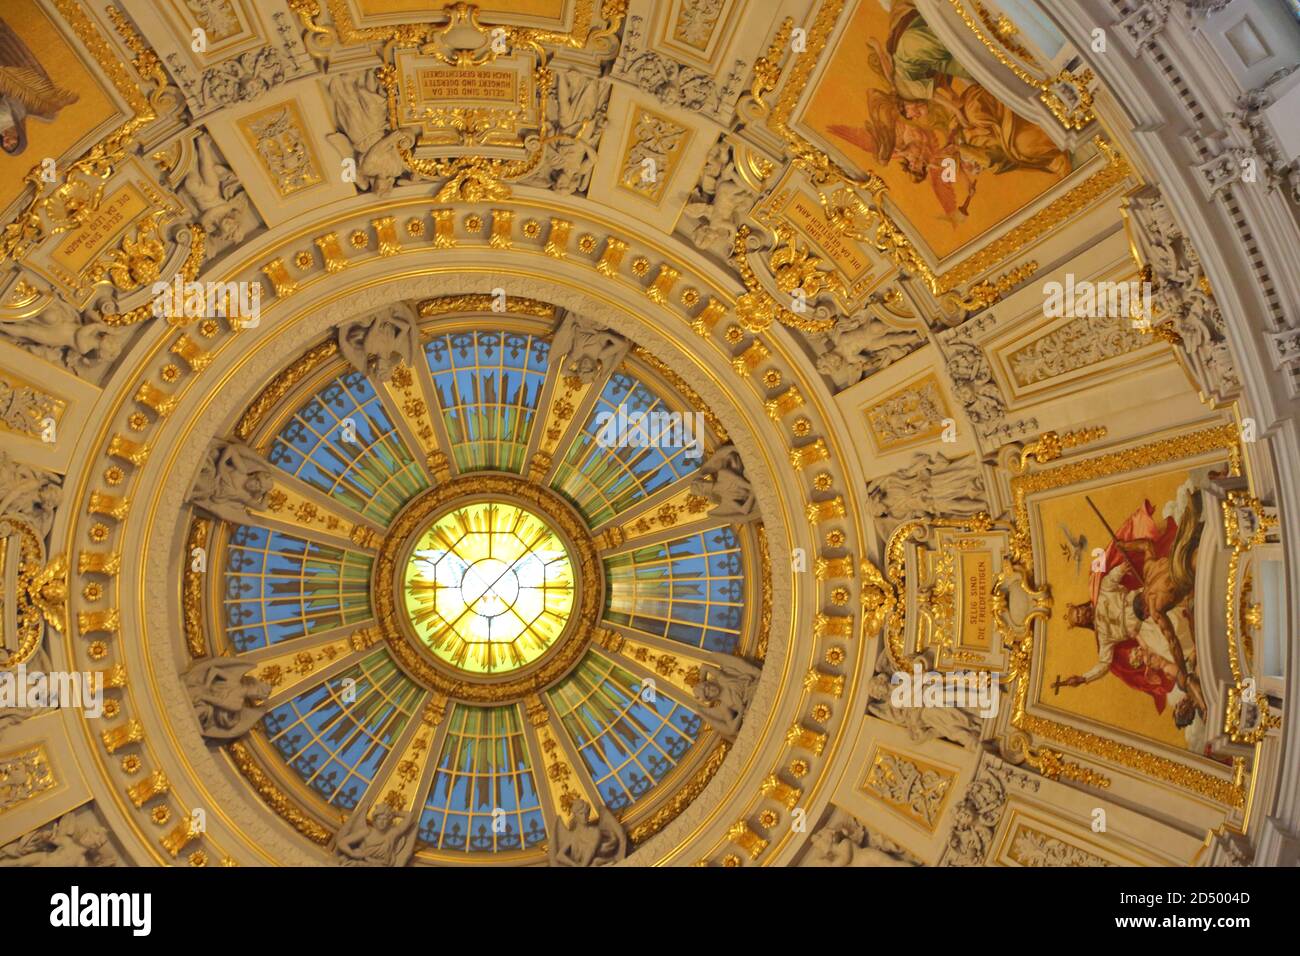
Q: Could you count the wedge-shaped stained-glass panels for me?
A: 8